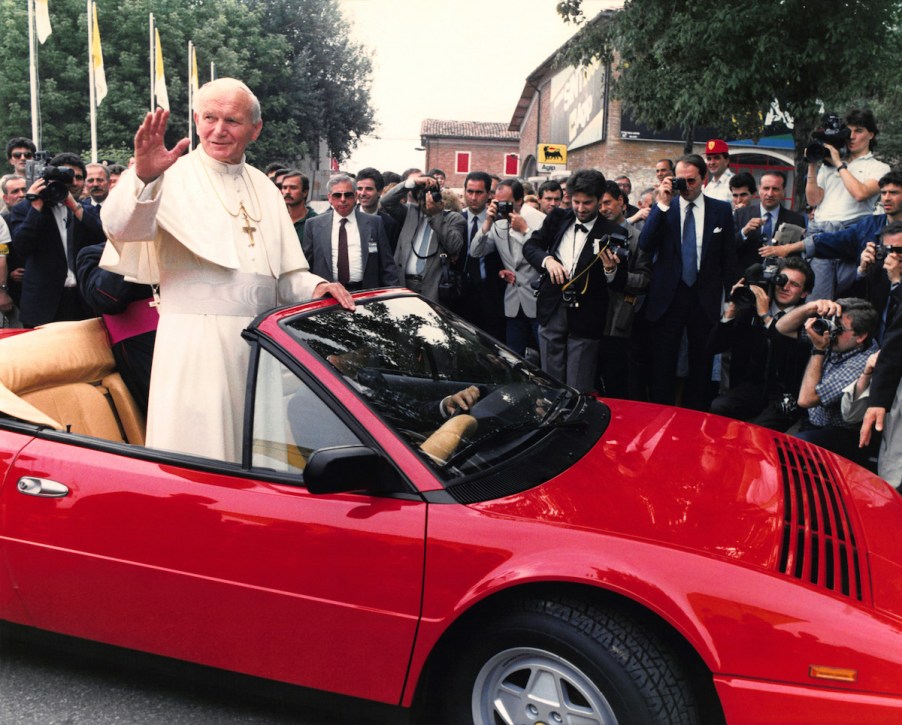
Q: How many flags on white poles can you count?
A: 4